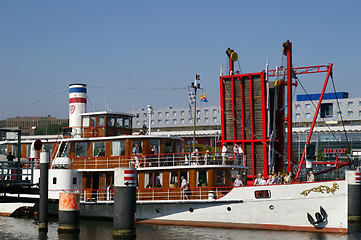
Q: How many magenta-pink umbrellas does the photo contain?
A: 0